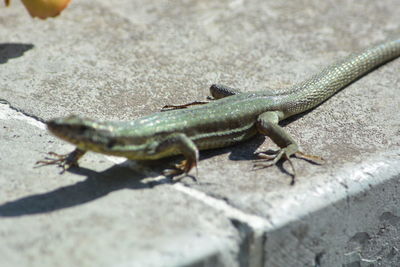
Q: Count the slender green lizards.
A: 1